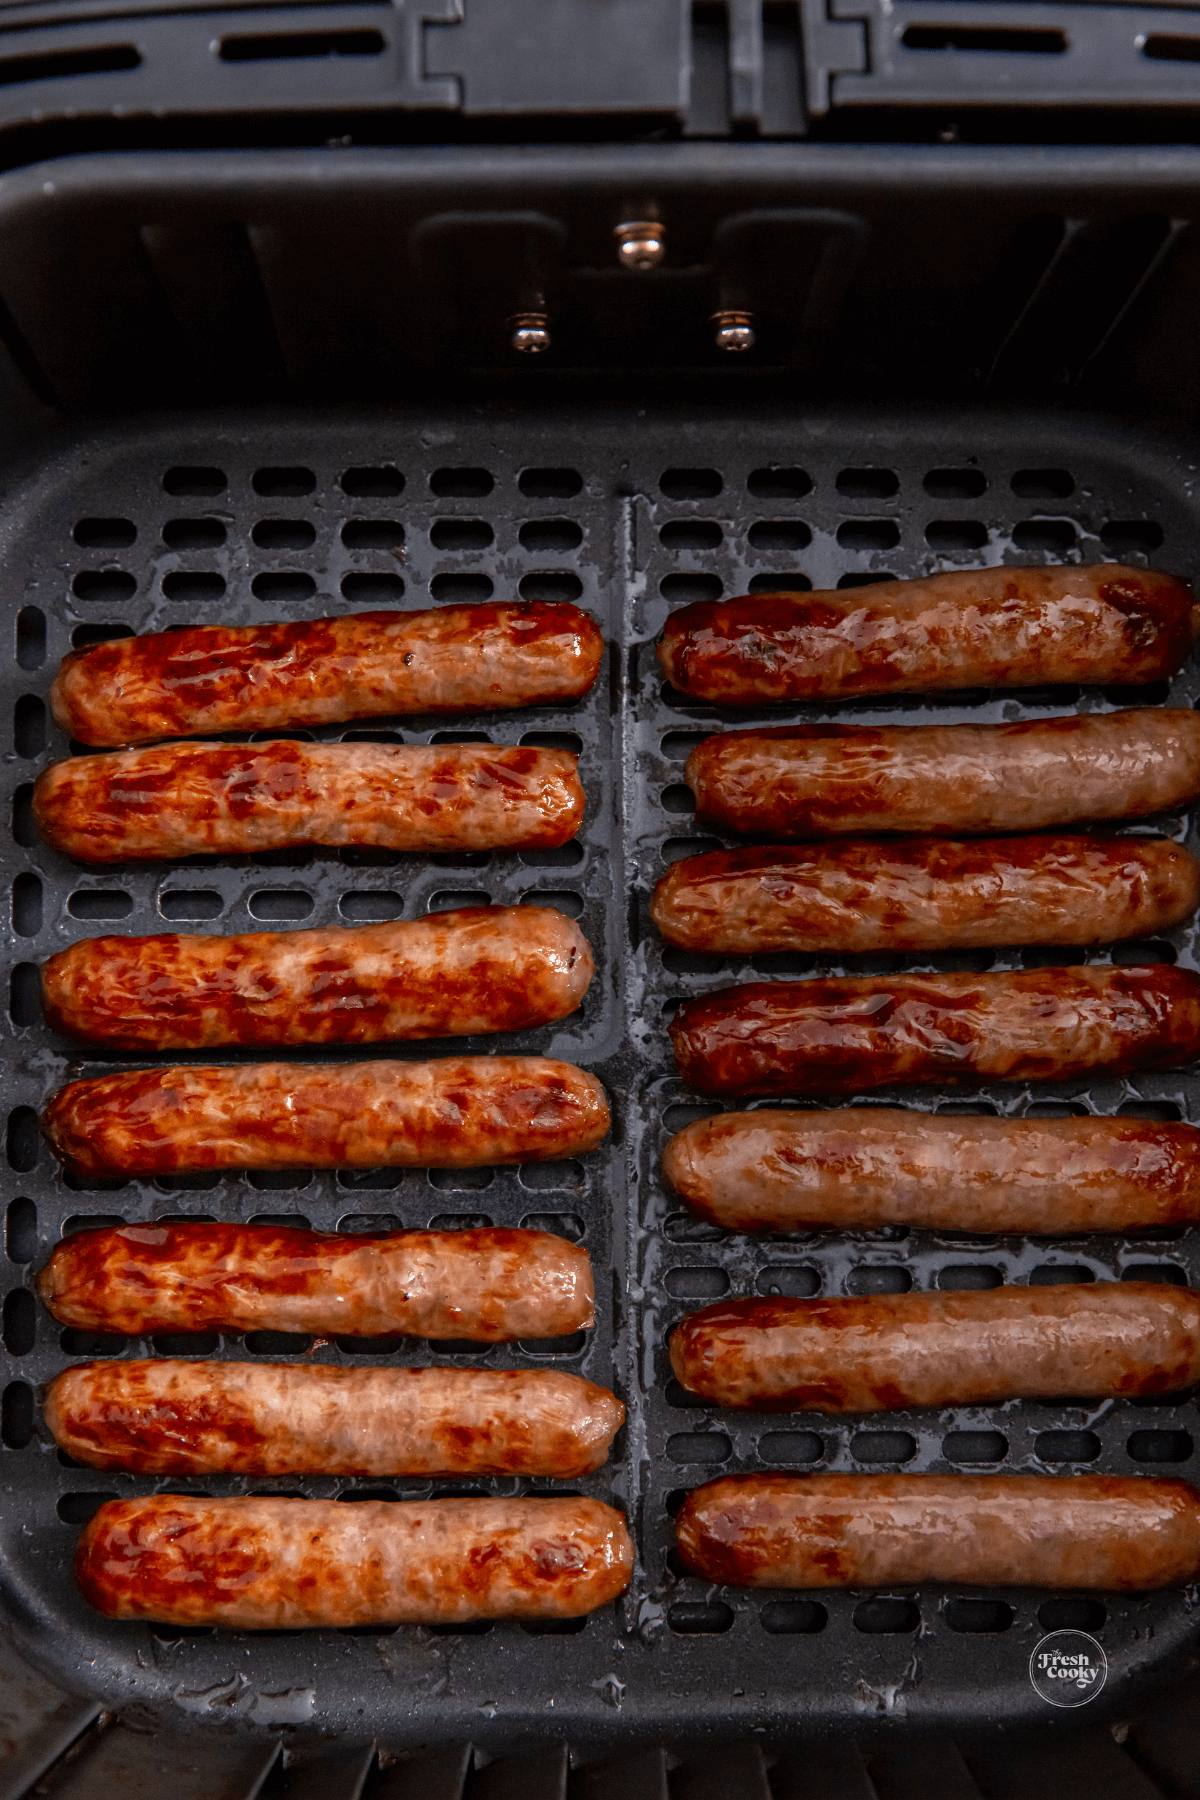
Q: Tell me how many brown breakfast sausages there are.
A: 14